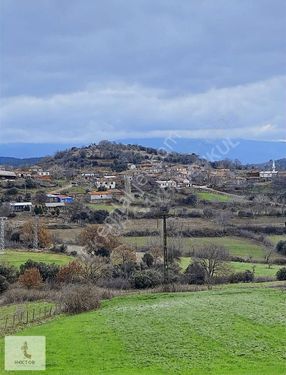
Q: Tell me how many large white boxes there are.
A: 1